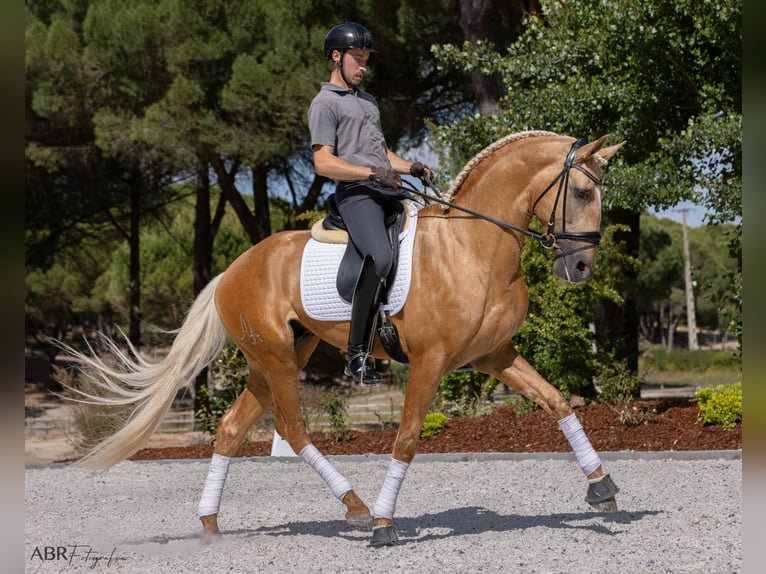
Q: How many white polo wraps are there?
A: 4